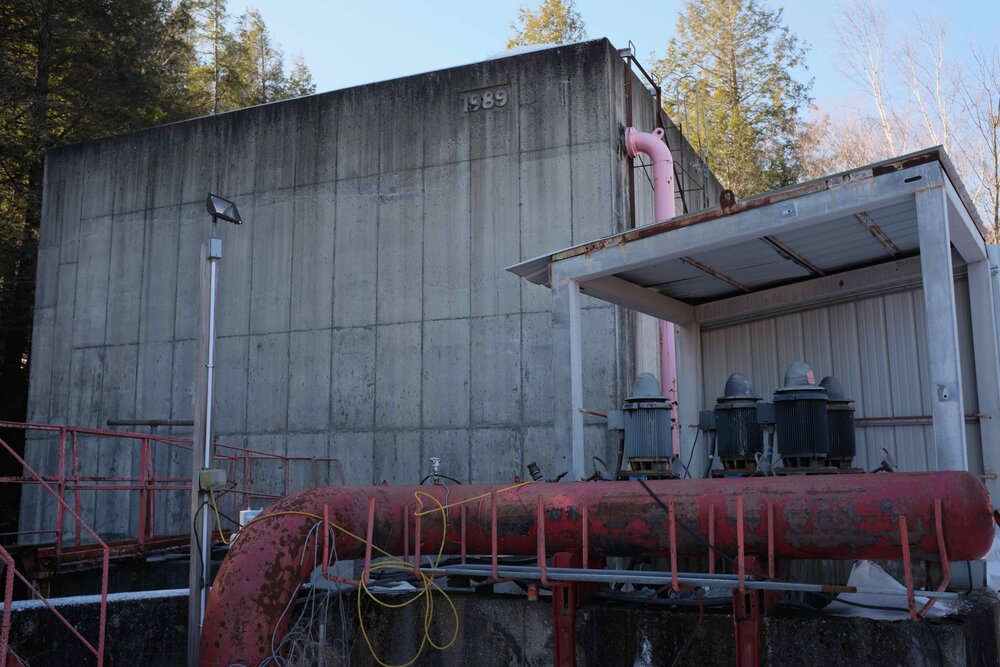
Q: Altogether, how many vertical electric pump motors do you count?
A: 4